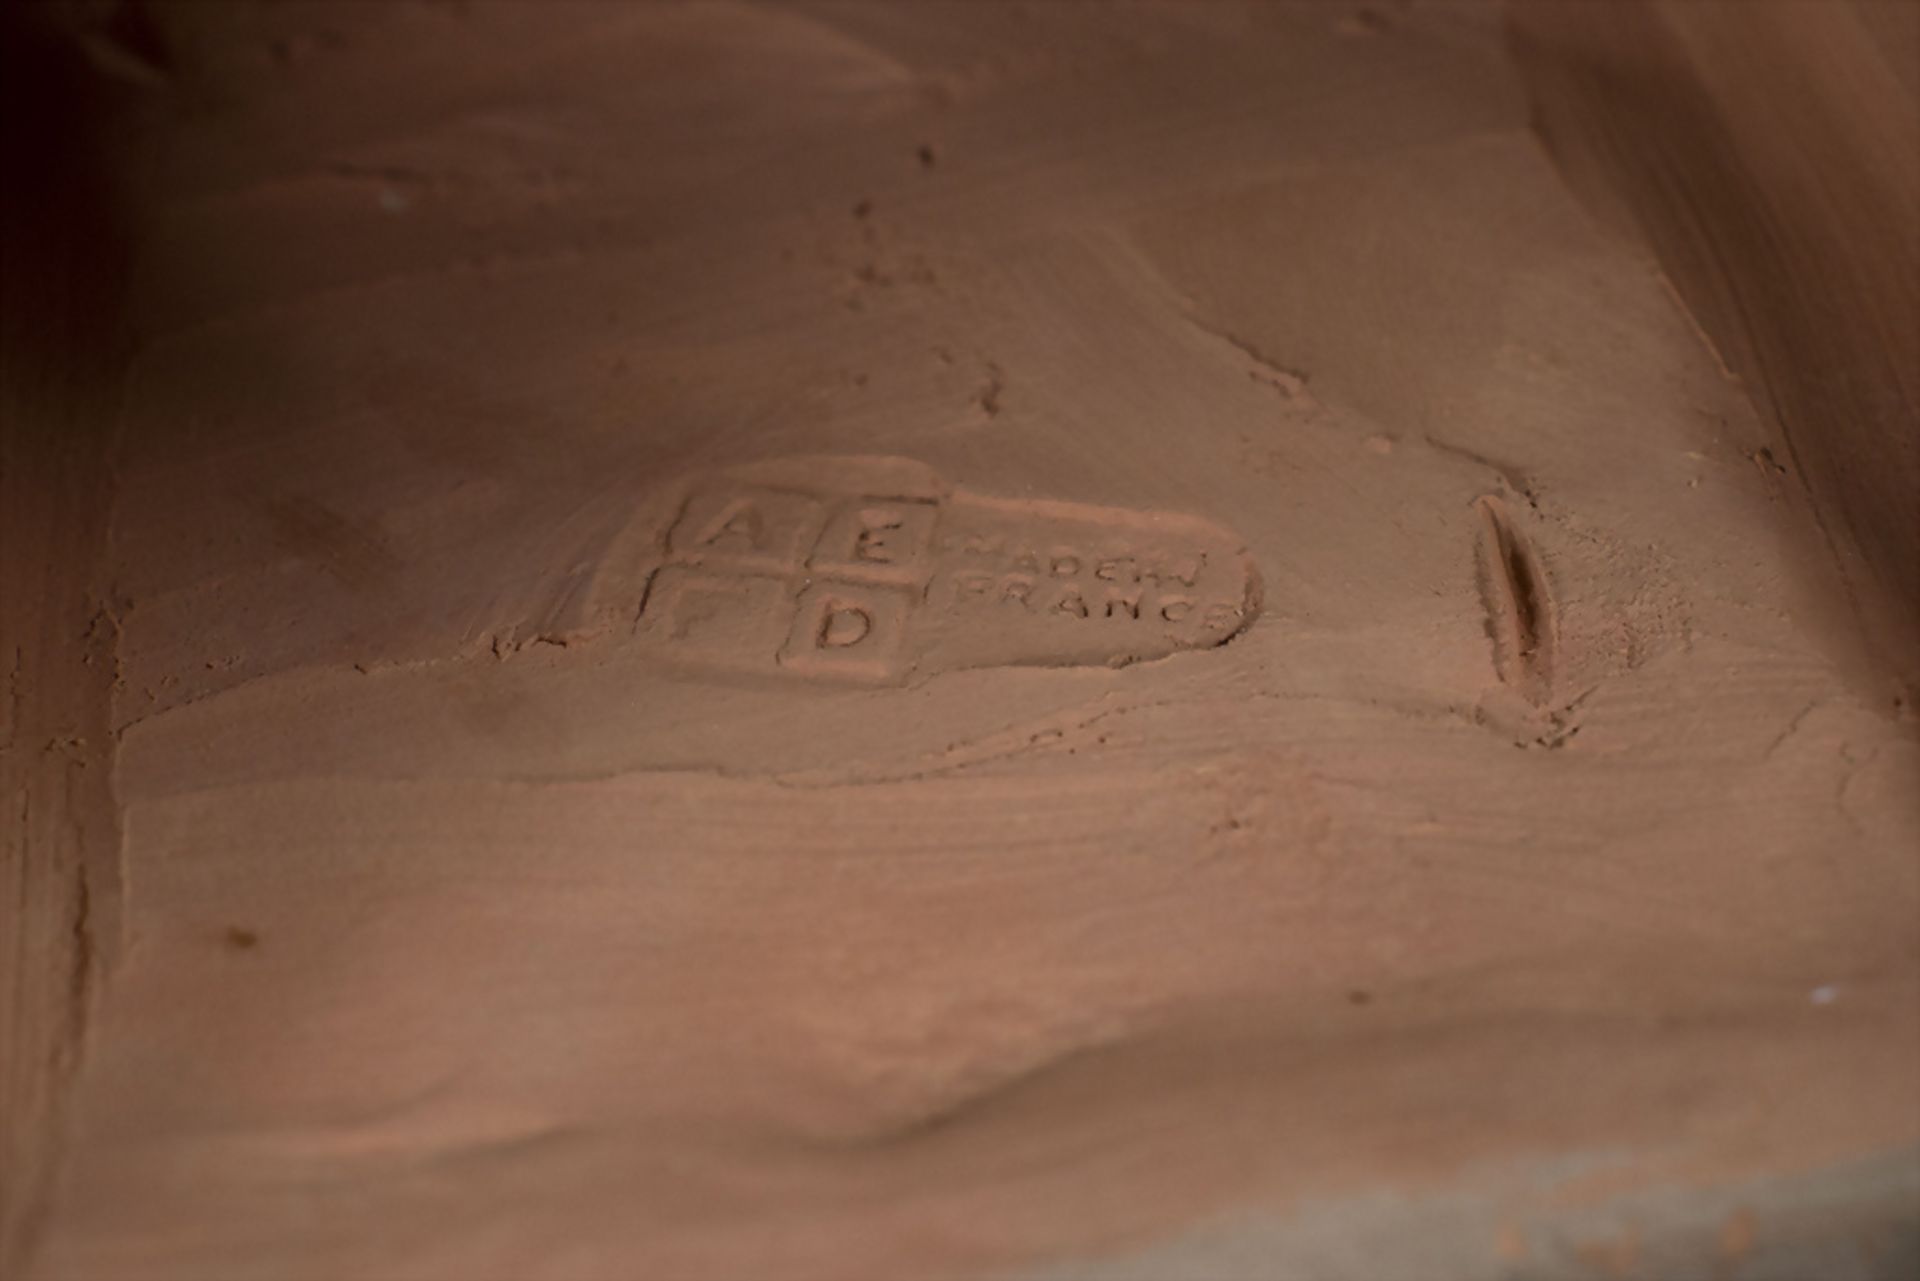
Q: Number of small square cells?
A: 4